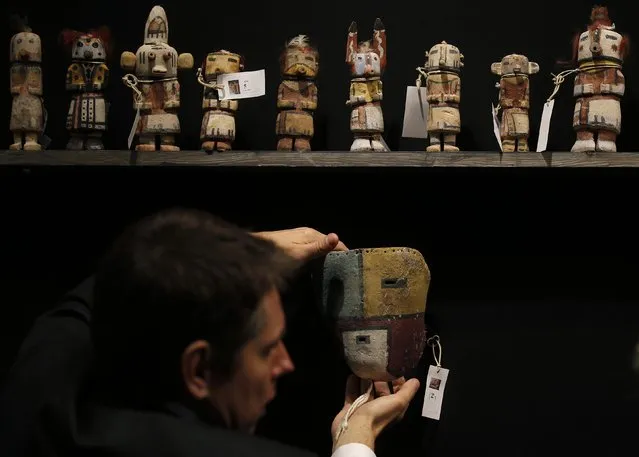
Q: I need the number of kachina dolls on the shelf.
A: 9